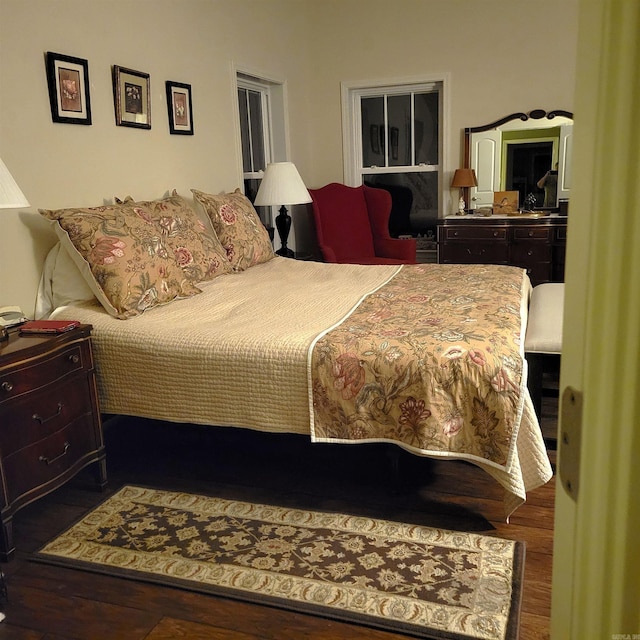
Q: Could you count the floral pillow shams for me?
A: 3